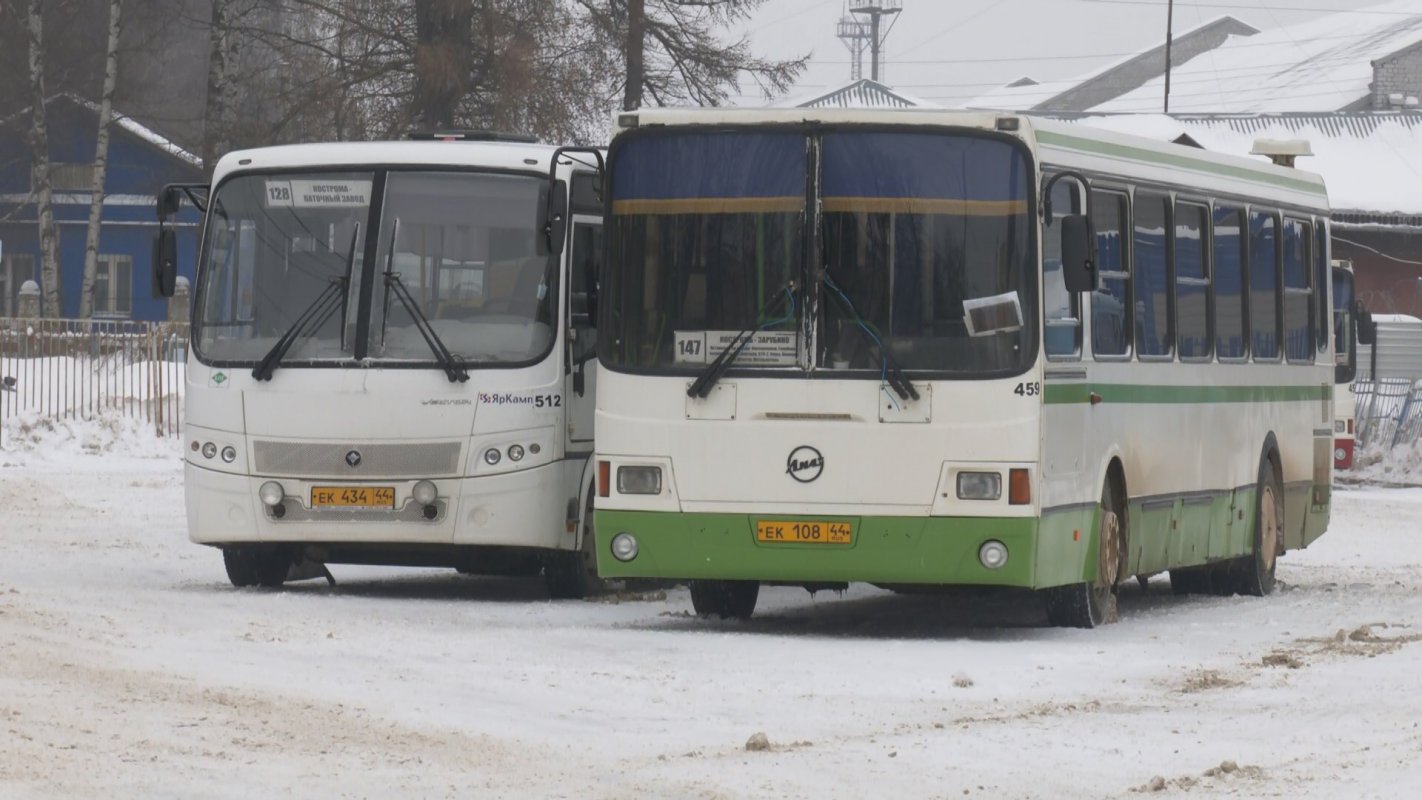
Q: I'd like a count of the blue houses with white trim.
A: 1